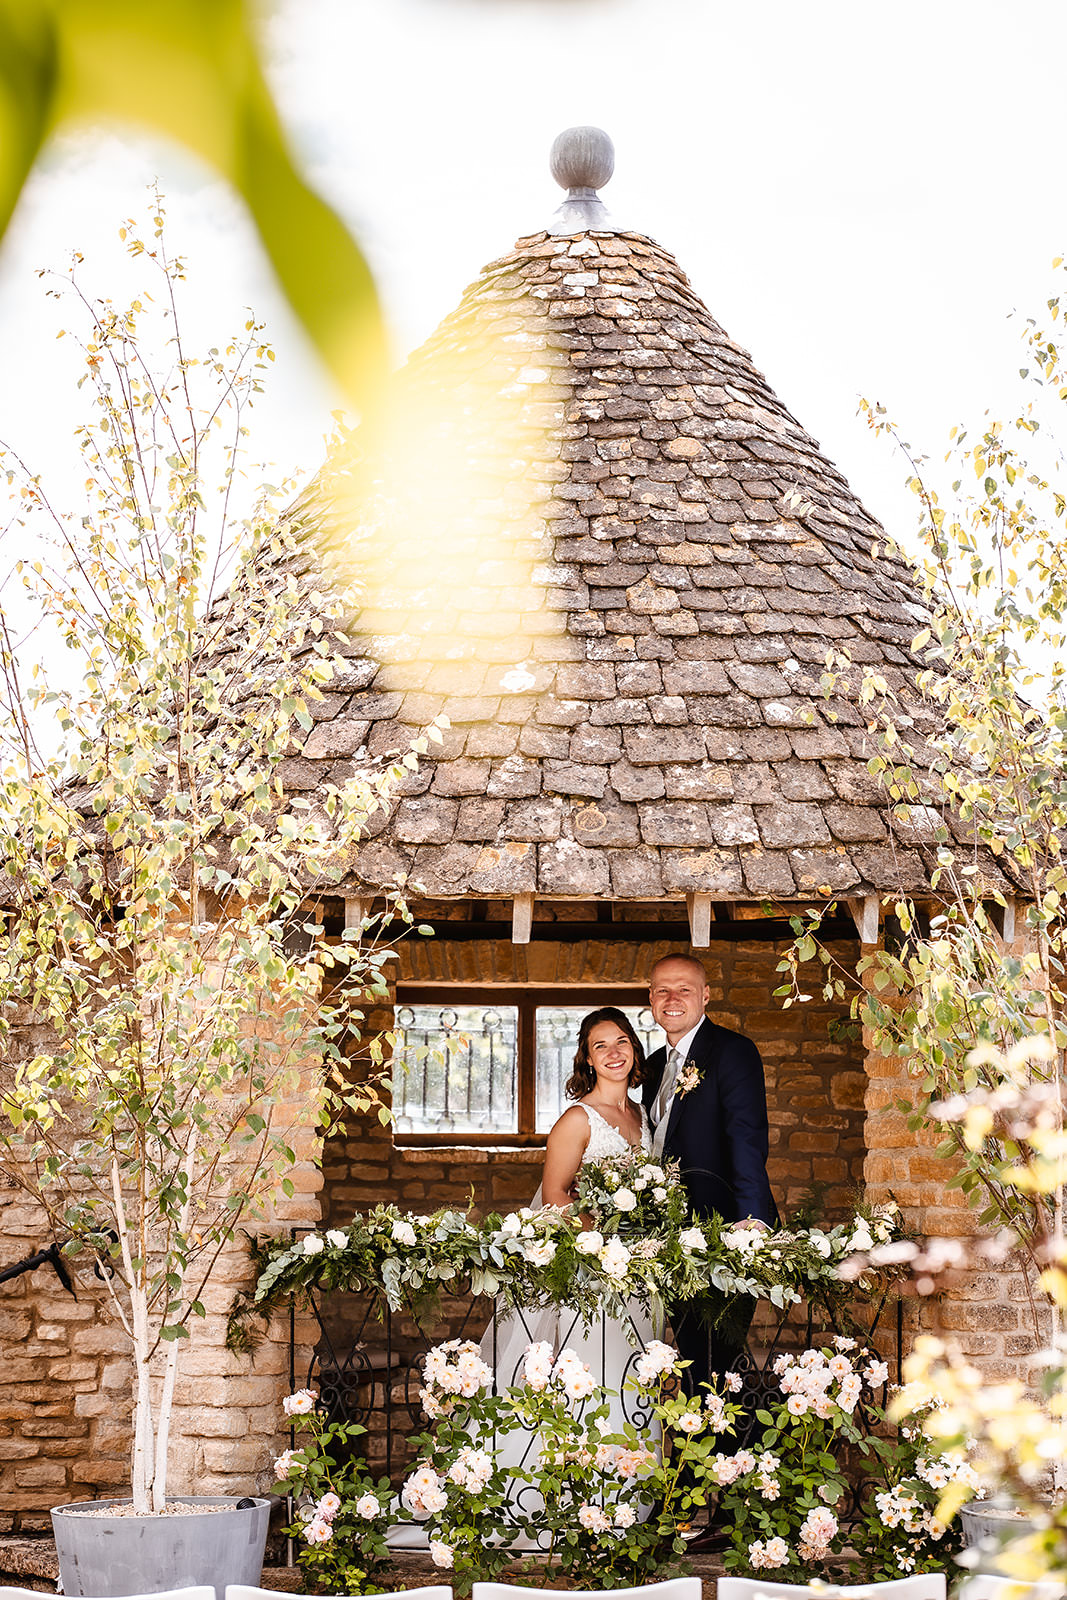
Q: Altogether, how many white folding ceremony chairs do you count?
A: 5